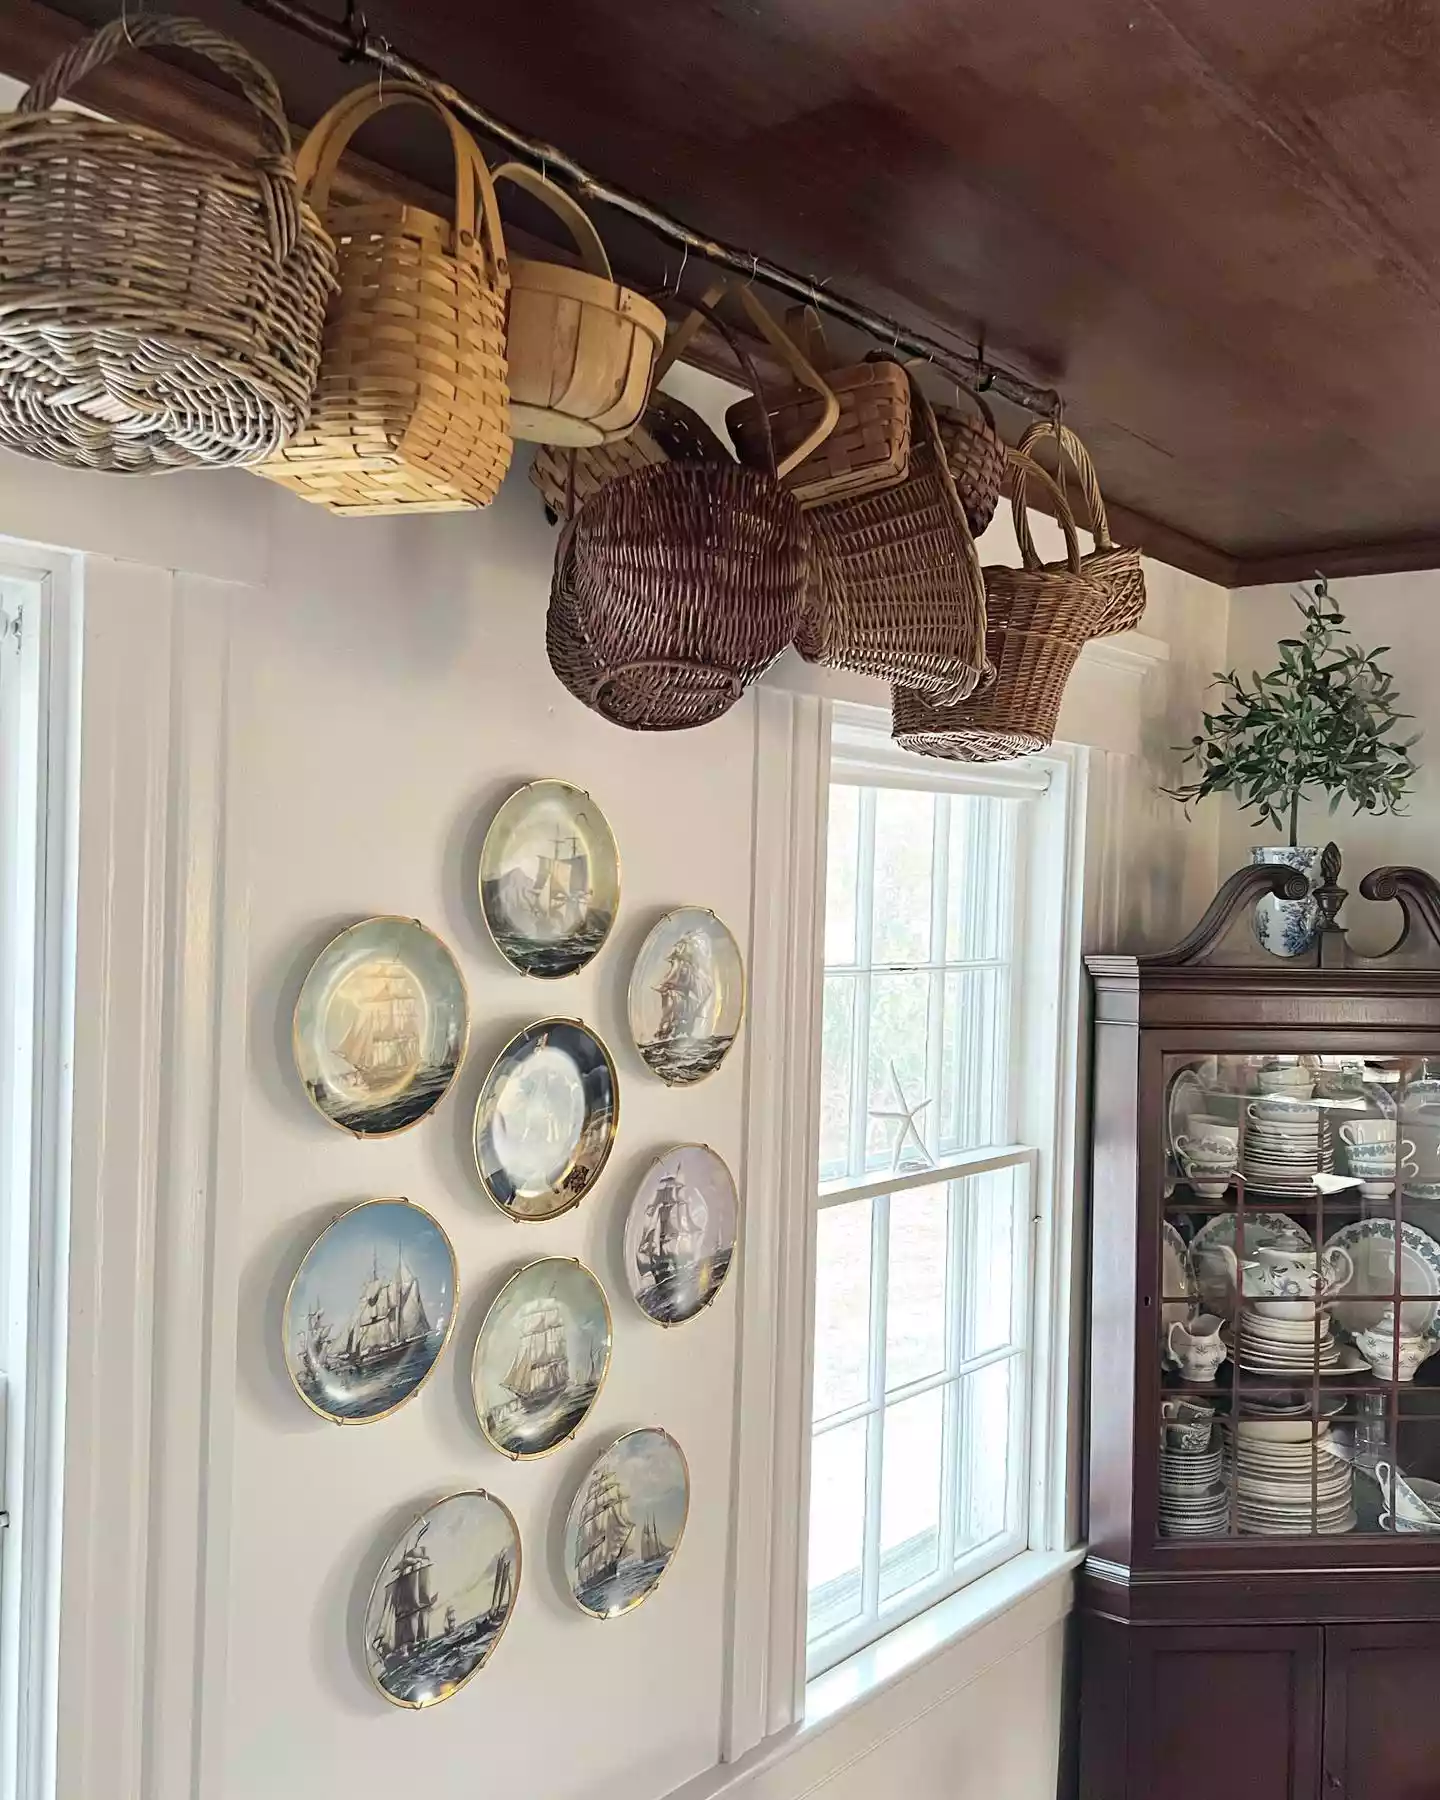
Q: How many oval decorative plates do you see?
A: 9